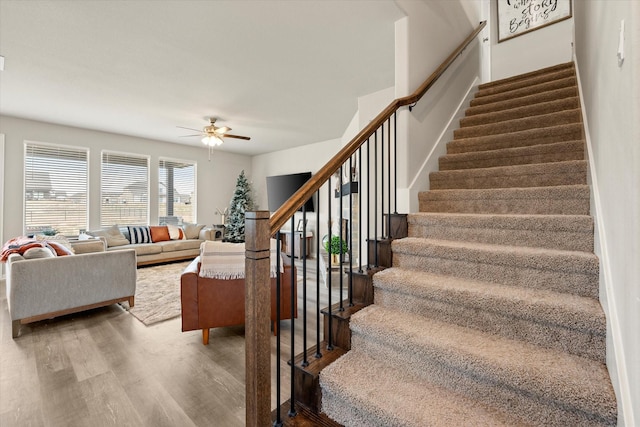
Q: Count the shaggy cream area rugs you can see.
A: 1